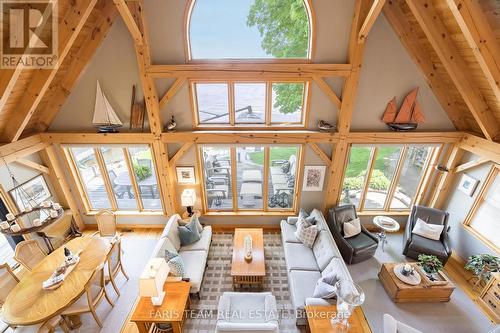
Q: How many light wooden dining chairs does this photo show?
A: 5